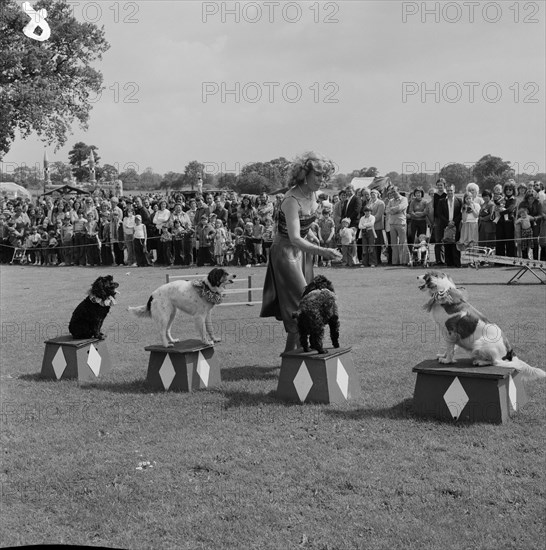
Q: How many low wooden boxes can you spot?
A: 4